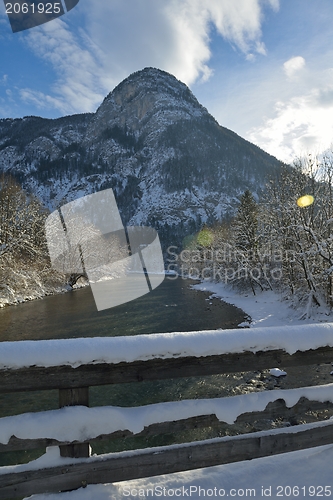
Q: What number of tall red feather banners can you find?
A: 0